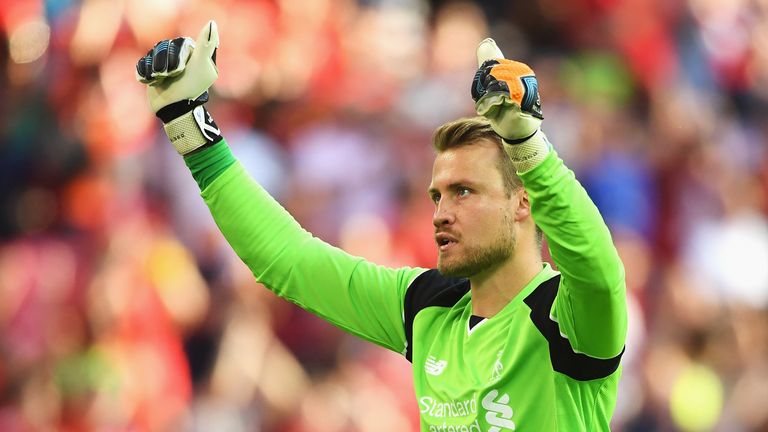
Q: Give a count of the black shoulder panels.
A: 2